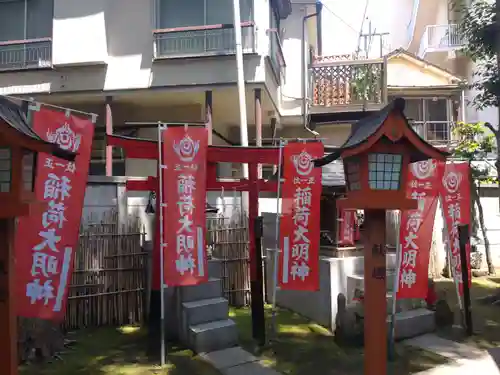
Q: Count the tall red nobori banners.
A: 5